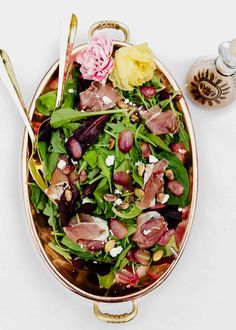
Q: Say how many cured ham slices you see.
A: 6